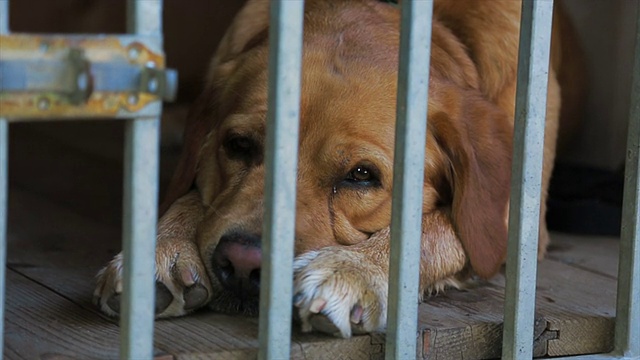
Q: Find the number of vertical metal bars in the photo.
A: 6